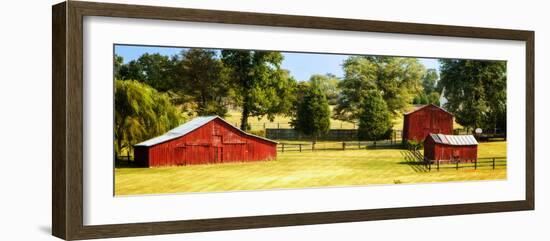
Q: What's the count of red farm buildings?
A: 3